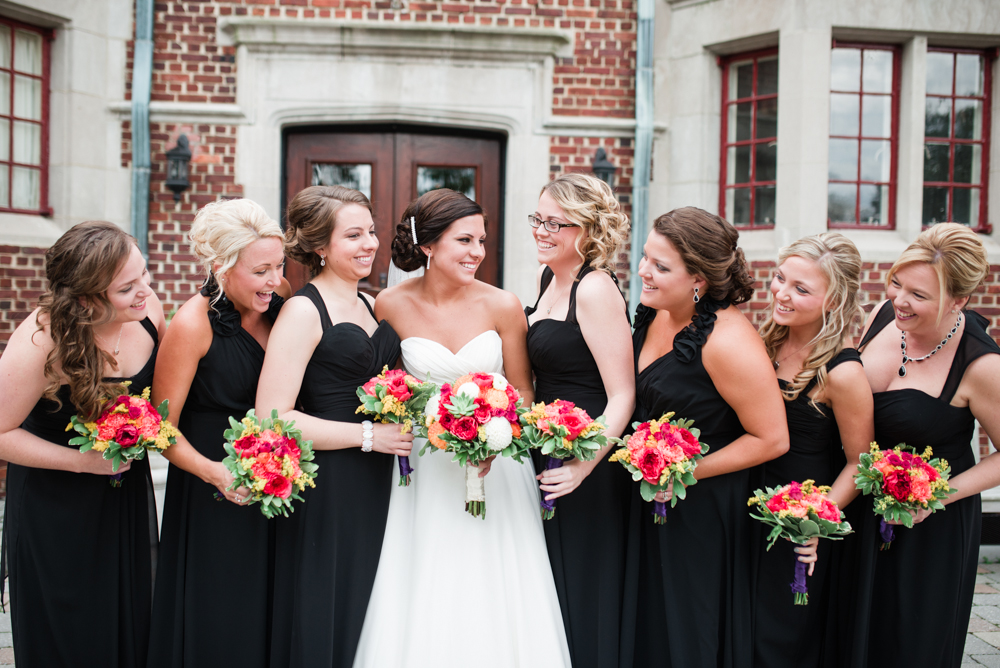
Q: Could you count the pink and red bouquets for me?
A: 8